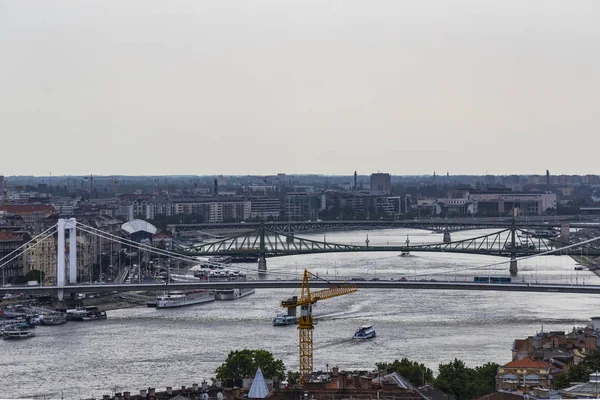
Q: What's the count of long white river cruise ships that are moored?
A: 2